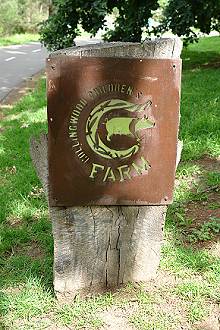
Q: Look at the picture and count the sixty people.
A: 0